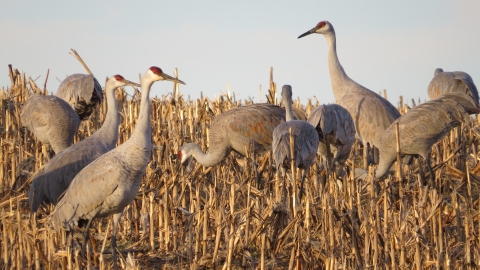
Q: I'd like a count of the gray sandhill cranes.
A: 10